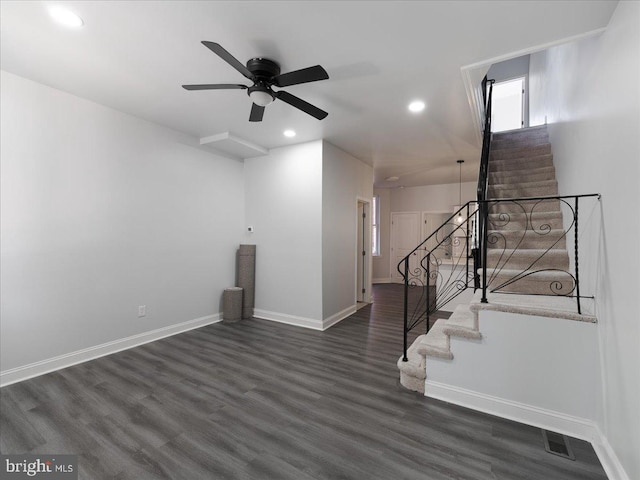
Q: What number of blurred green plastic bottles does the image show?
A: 0